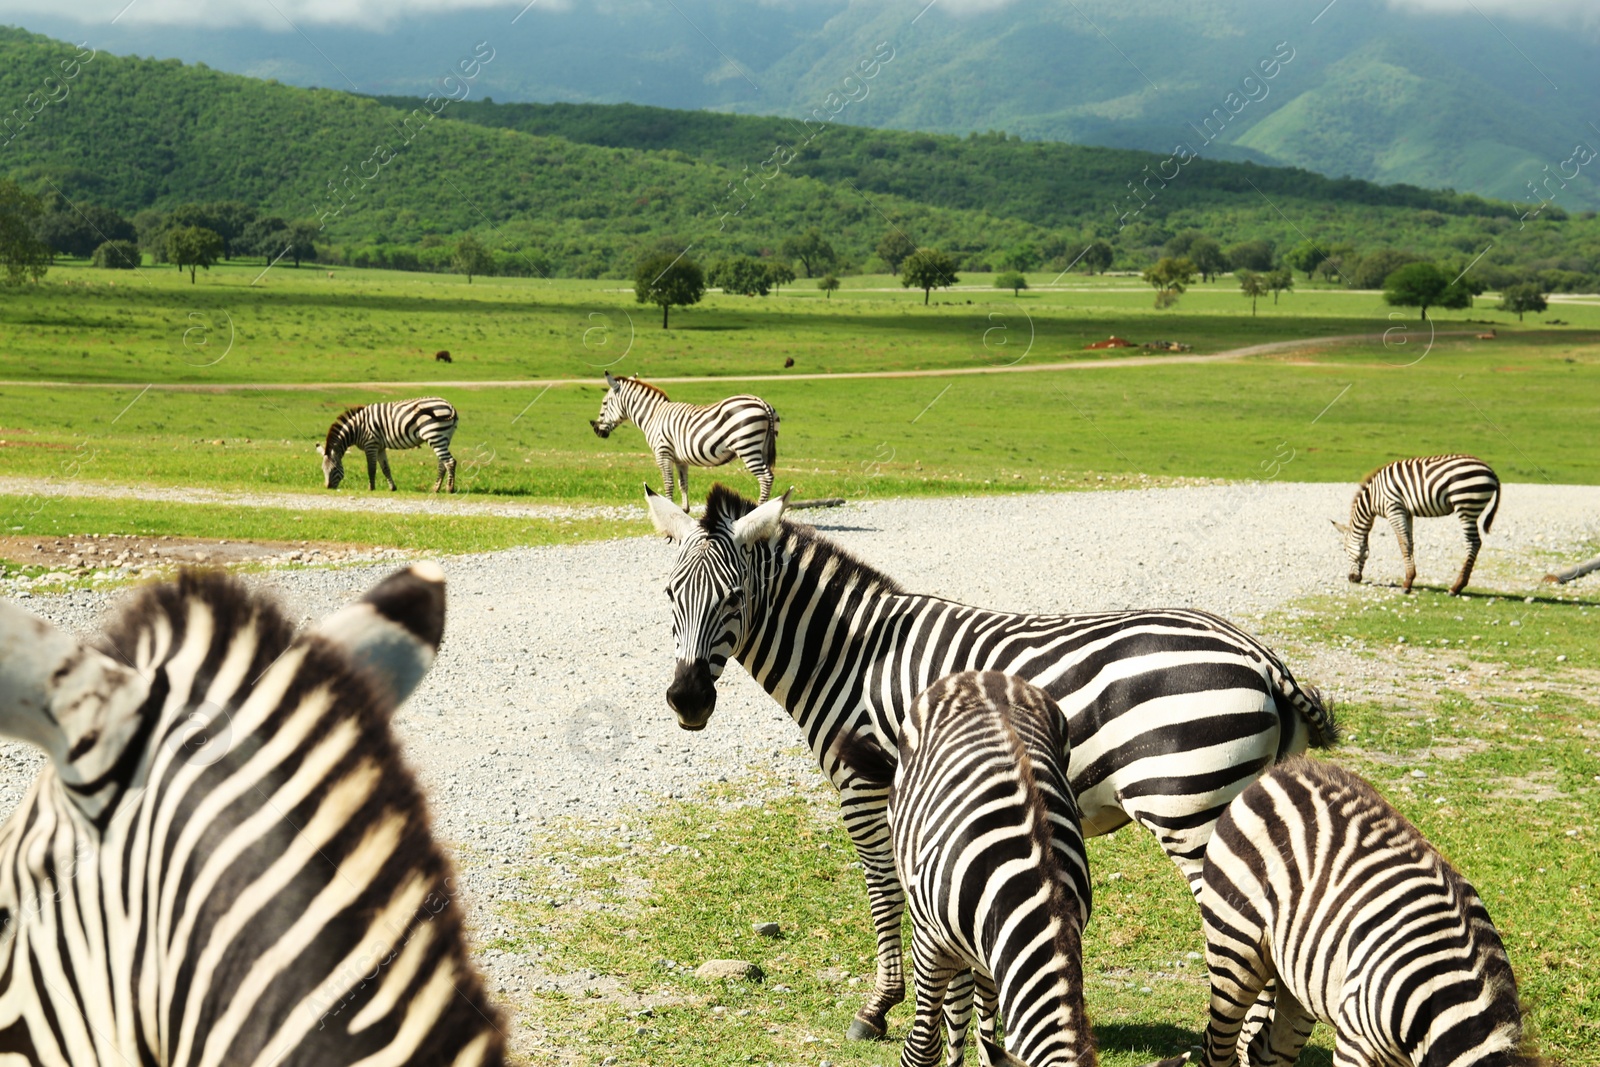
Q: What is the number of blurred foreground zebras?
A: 1